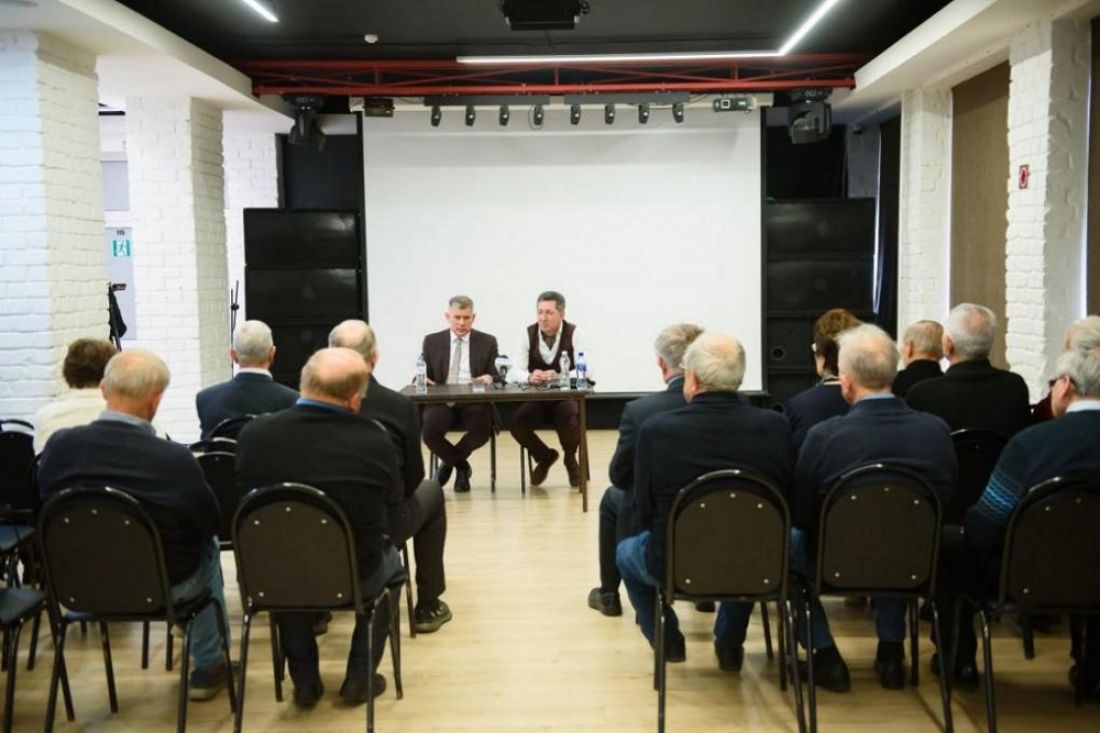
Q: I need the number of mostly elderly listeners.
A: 13